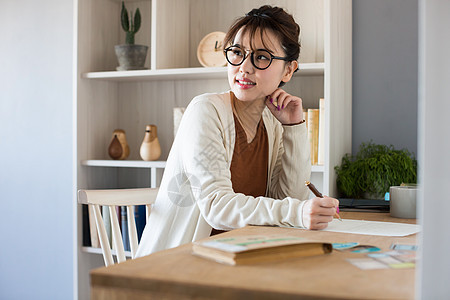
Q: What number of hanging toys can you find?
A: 0